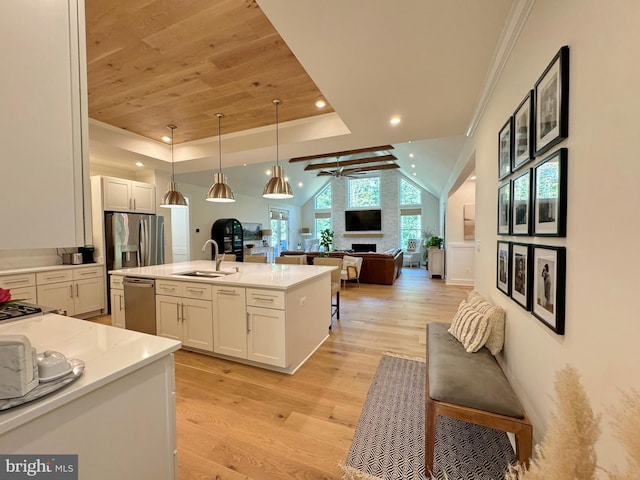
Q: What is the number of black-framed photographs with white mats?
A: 9